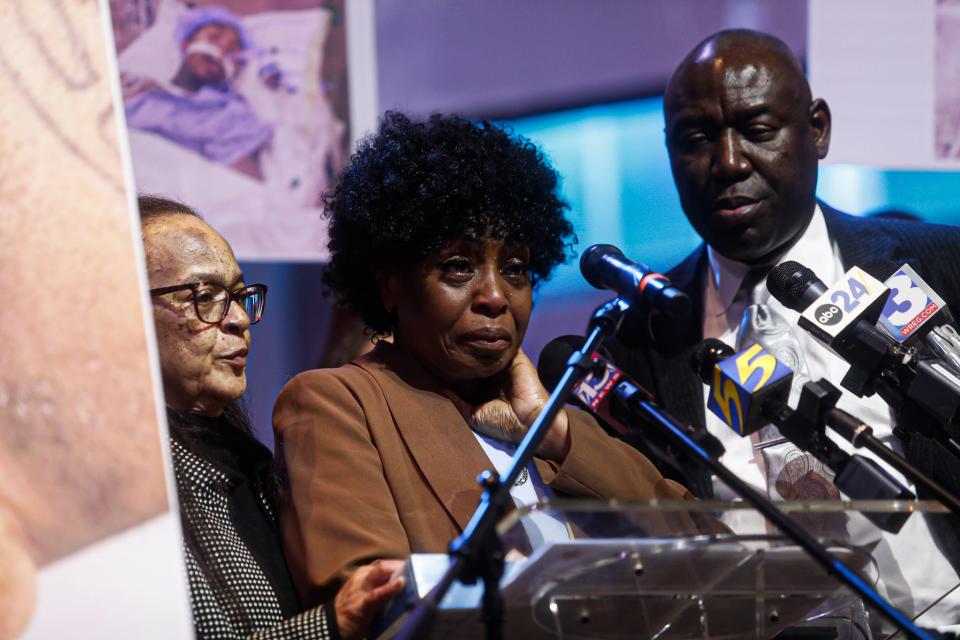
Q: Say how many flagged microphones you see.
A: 4